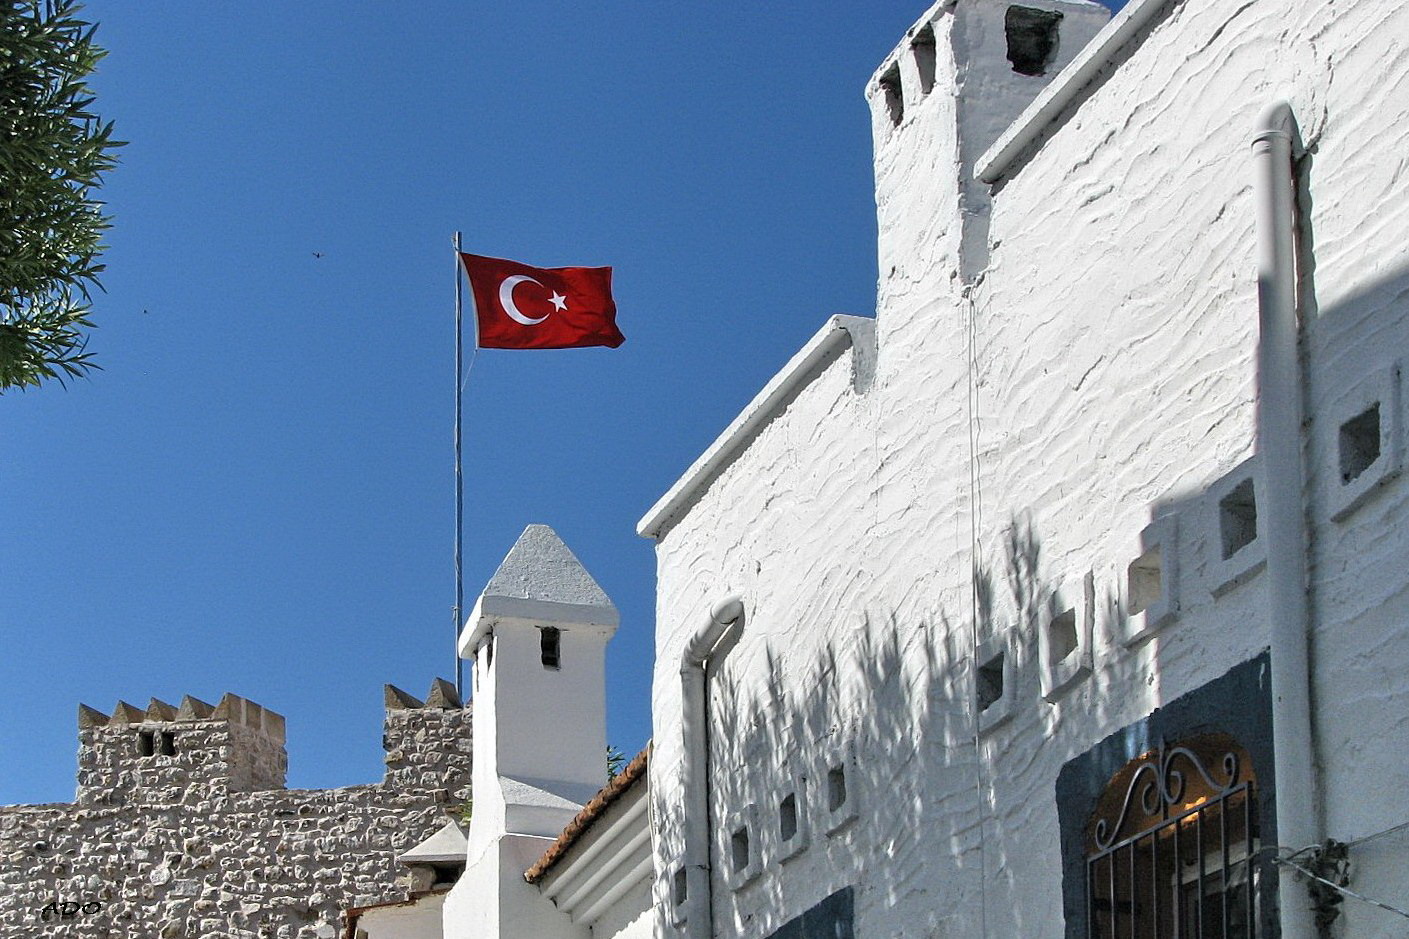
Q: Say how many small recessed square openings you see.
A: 9